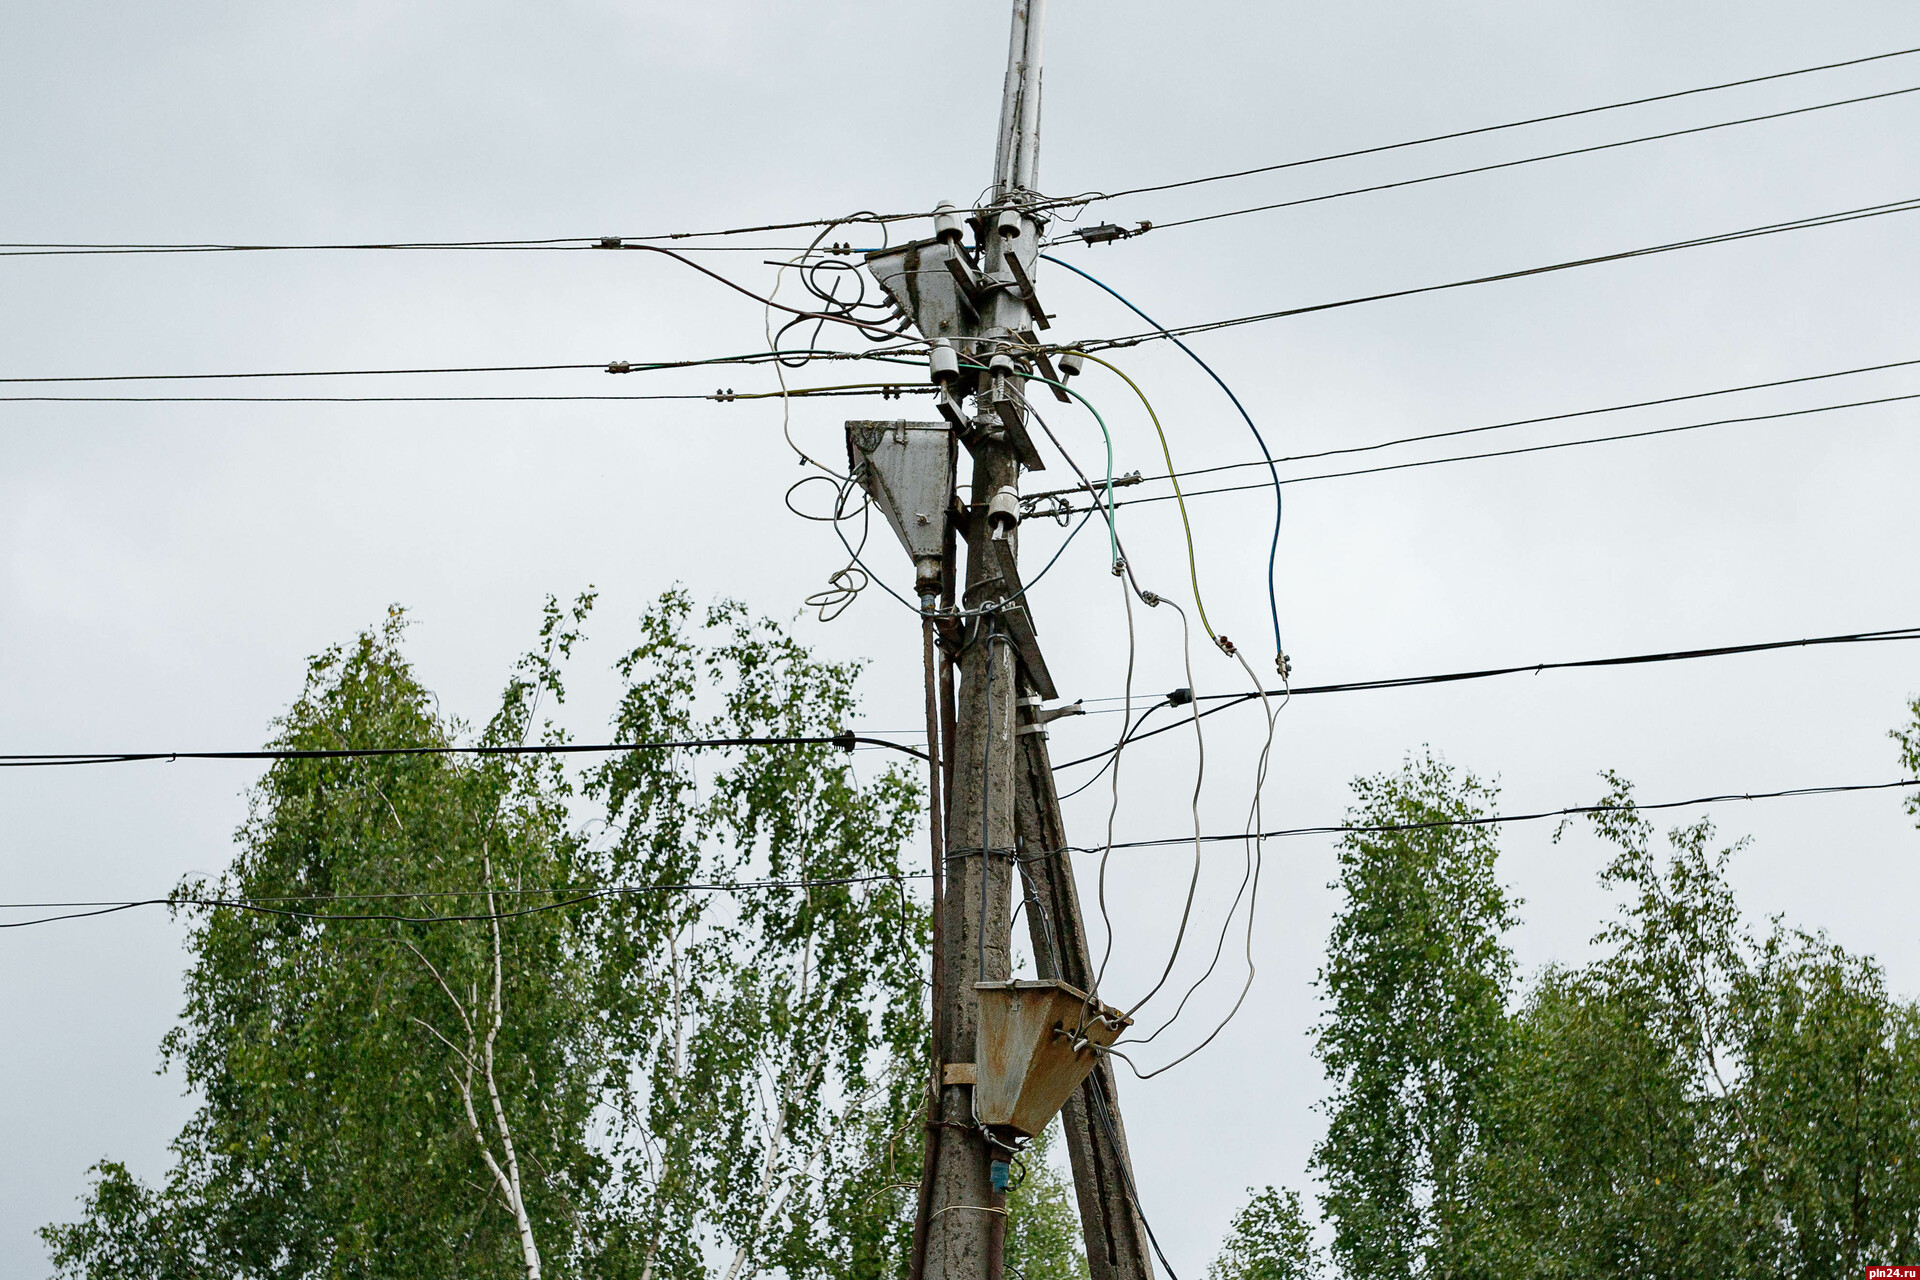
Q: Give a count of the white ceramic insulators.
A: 6